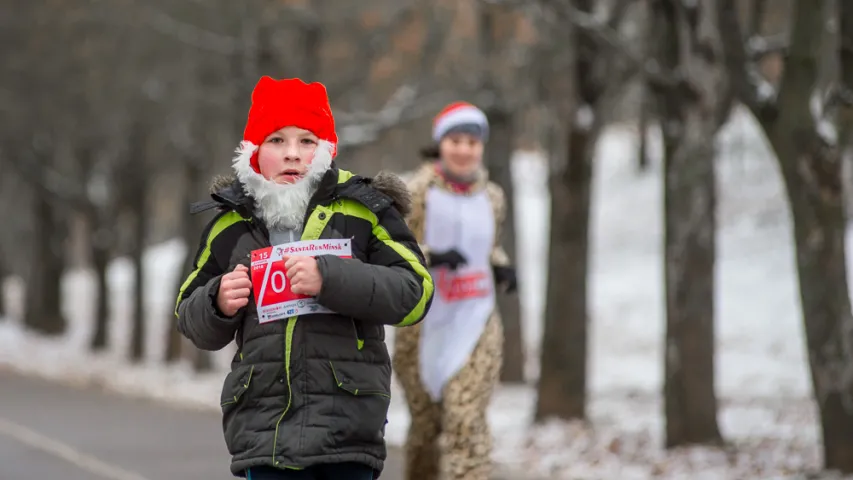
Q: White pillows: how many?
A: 0